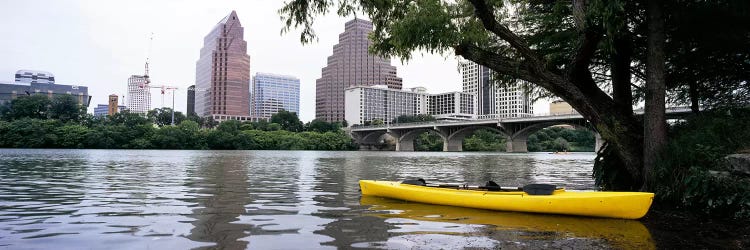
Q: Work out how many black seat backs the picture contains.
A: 2